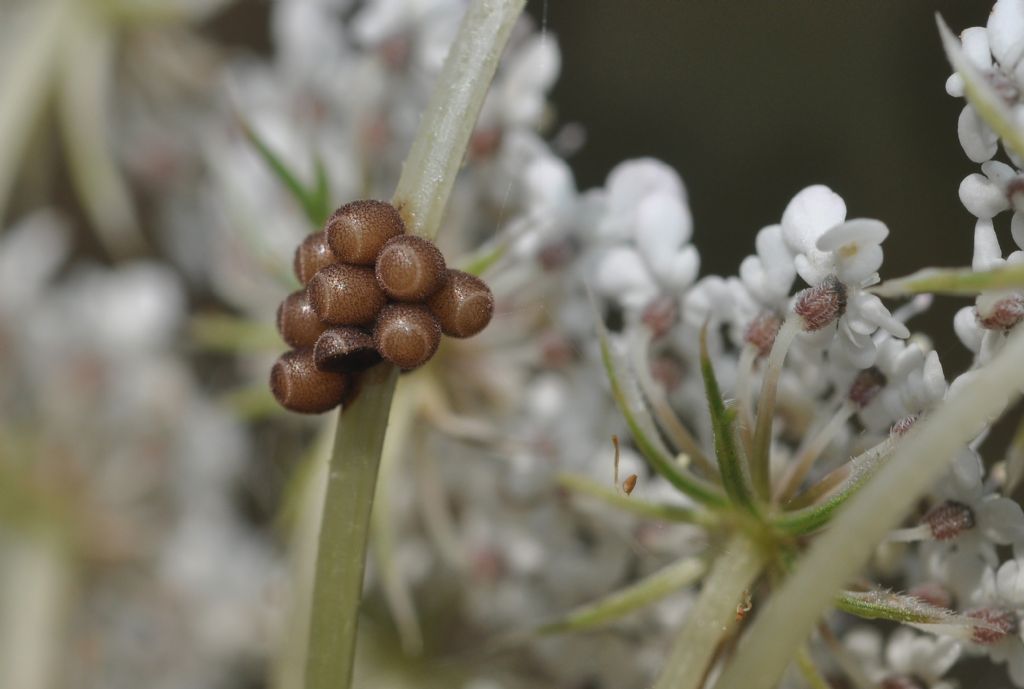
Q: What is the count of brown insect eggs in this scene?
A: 9